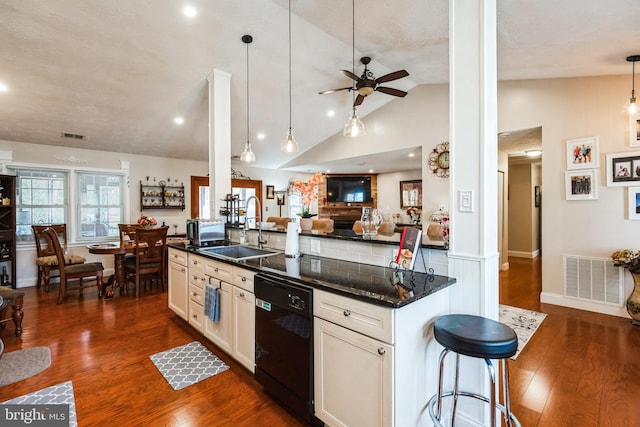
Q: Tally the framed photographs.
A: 5